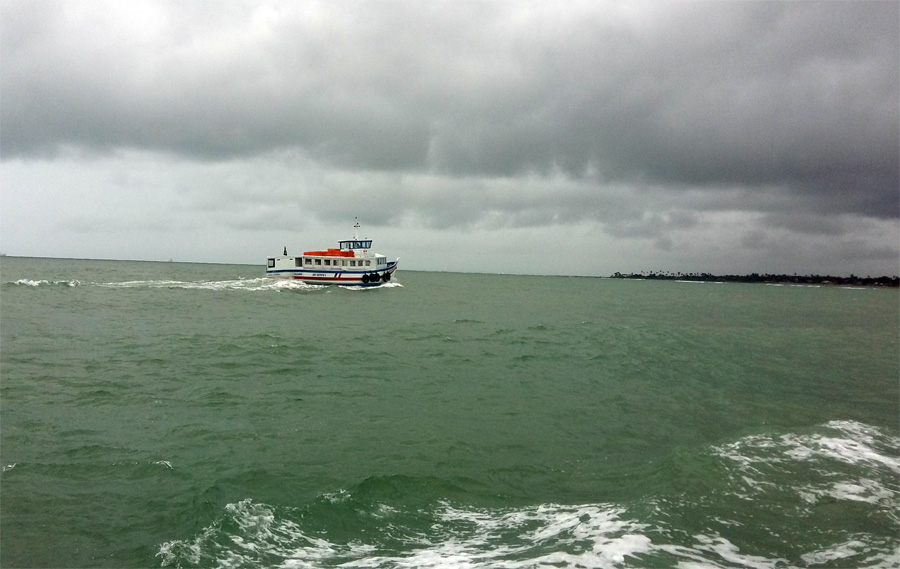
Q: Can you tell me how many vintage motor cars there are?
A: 0